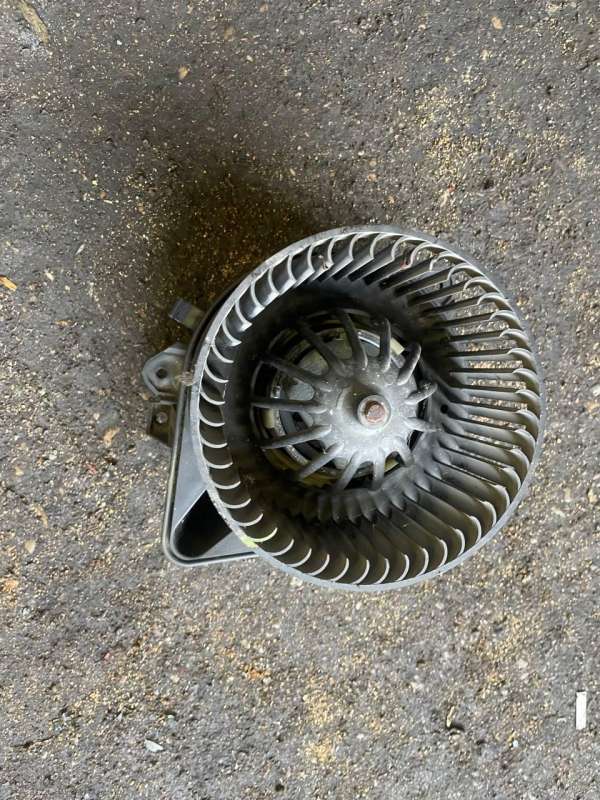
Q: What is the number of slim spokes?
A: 13